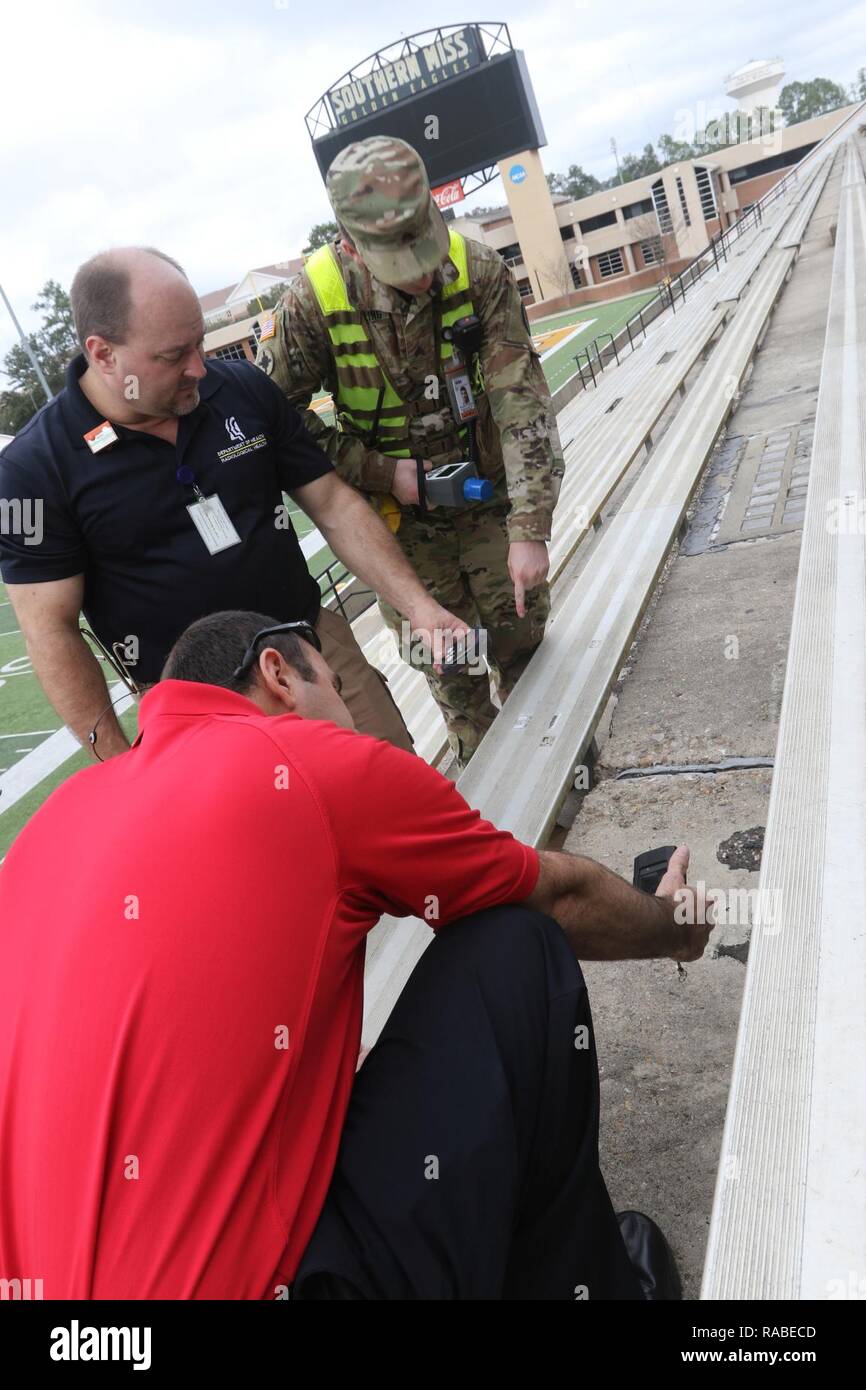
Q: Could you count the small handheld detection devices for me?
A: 3